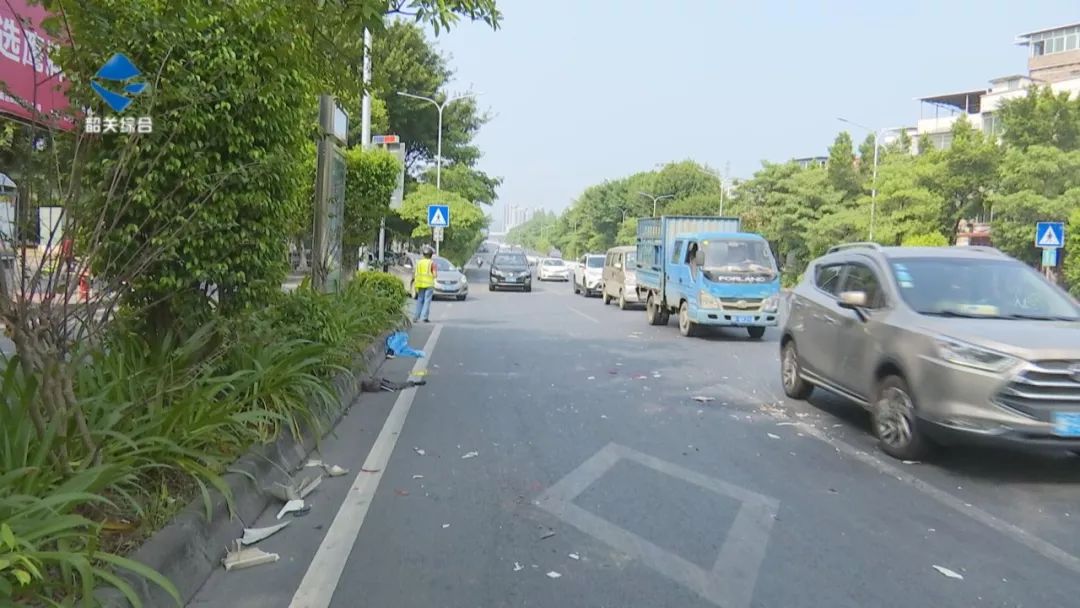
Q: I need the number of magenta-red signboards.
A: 1